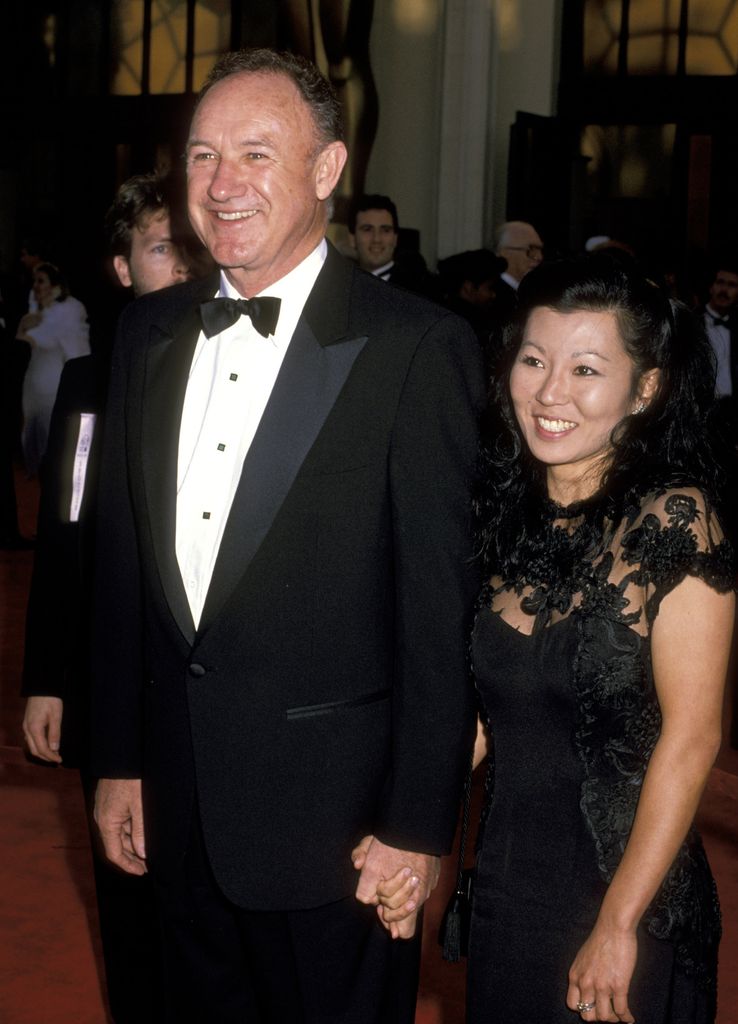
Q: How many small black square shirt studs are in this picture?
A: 3